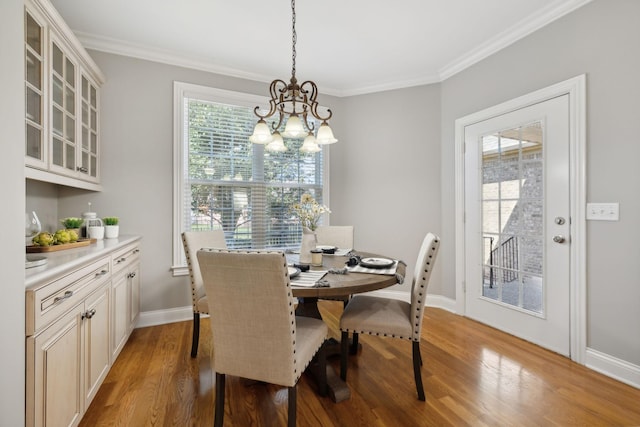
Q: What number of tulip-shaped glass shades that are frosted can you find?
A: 5